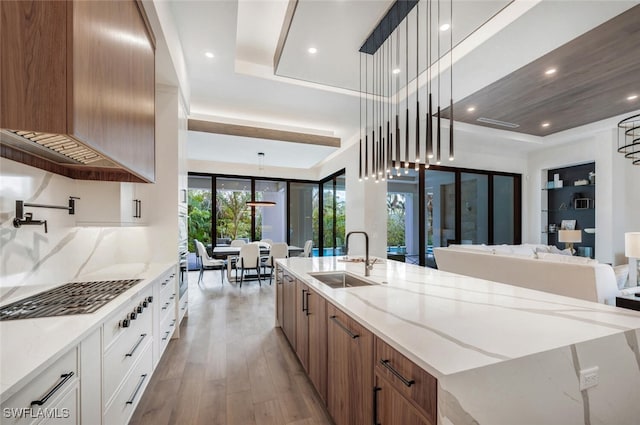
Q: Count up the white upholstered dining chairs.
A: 6